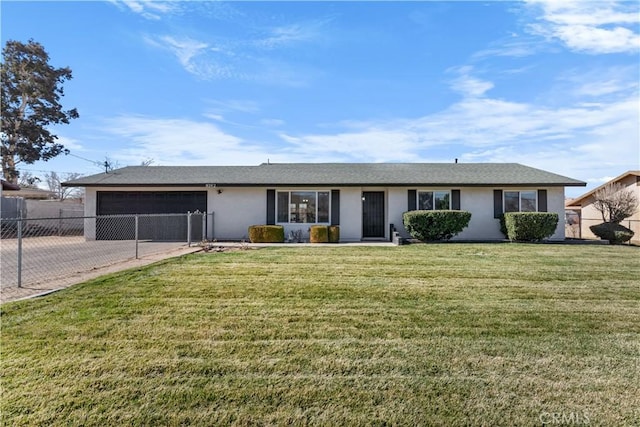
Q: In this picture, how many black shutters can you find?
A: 6